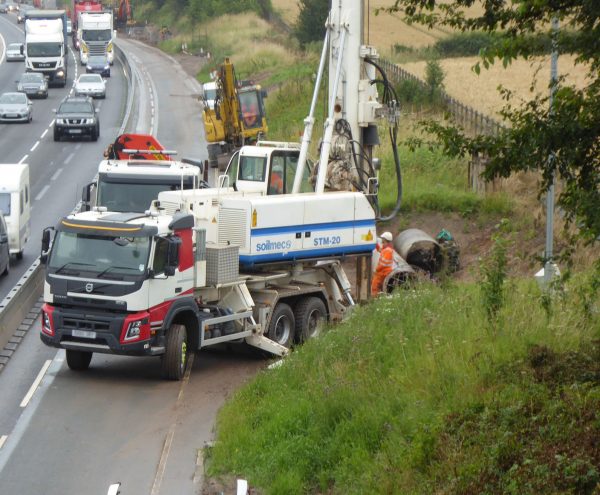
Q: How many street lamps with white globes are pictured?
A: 0